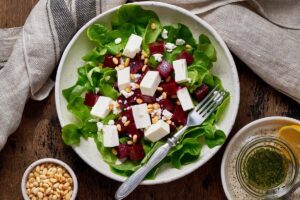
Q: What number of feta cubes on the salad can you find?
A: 9